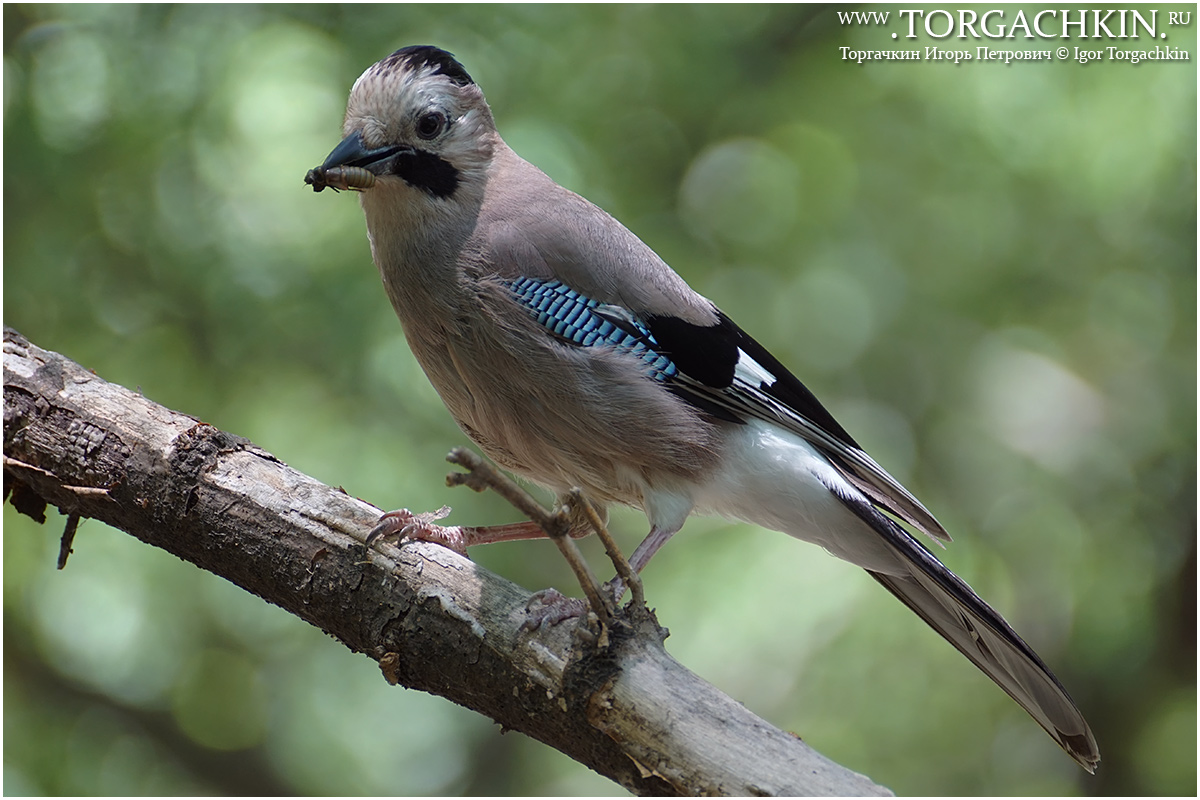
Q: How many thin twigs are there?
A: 2